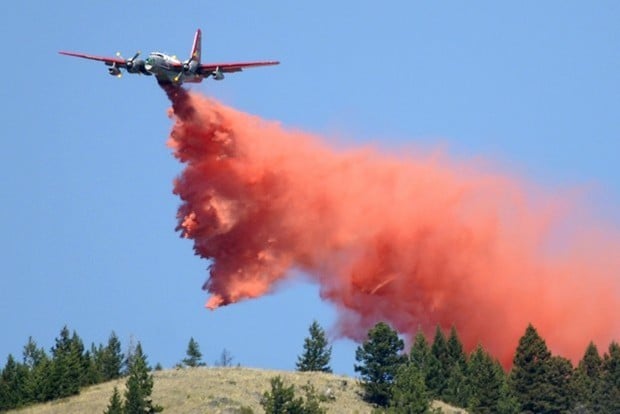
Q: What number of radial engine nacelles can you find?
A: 2